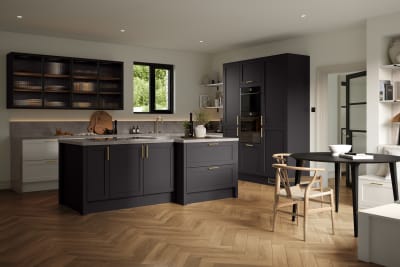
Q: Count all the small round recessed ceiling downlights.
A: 4